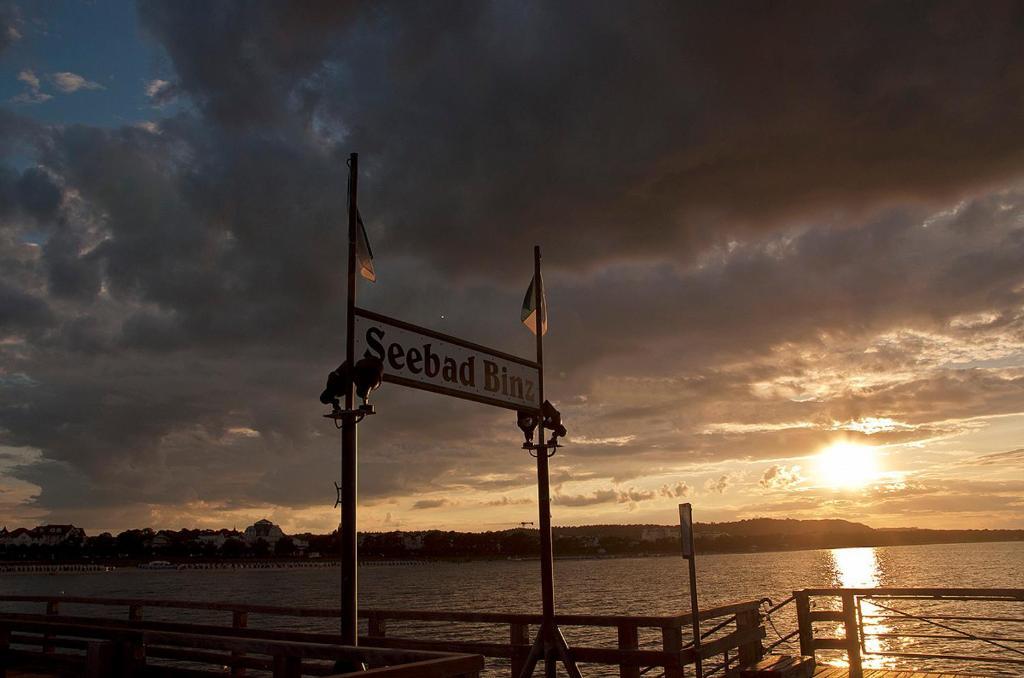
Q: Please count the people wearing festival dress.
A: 0